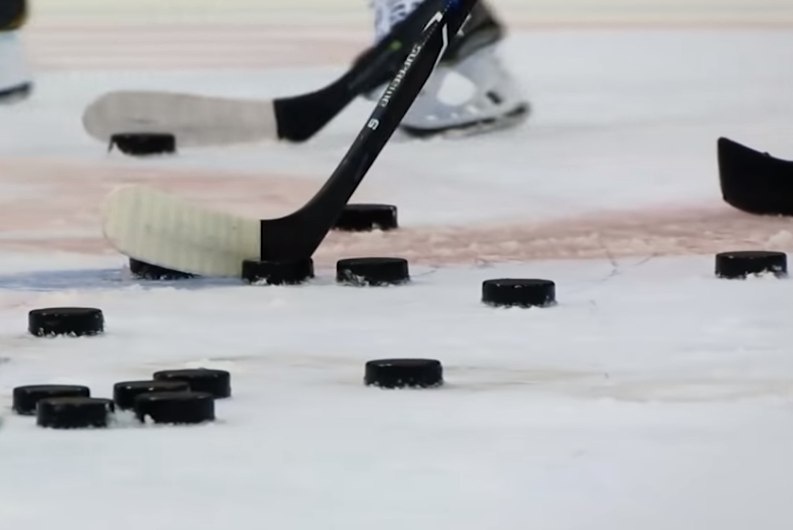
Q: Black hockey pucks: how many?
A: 14